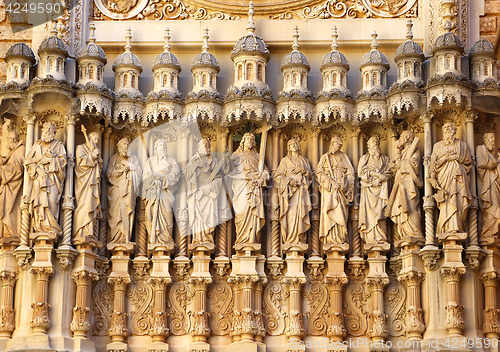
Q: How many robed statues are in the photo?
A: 13